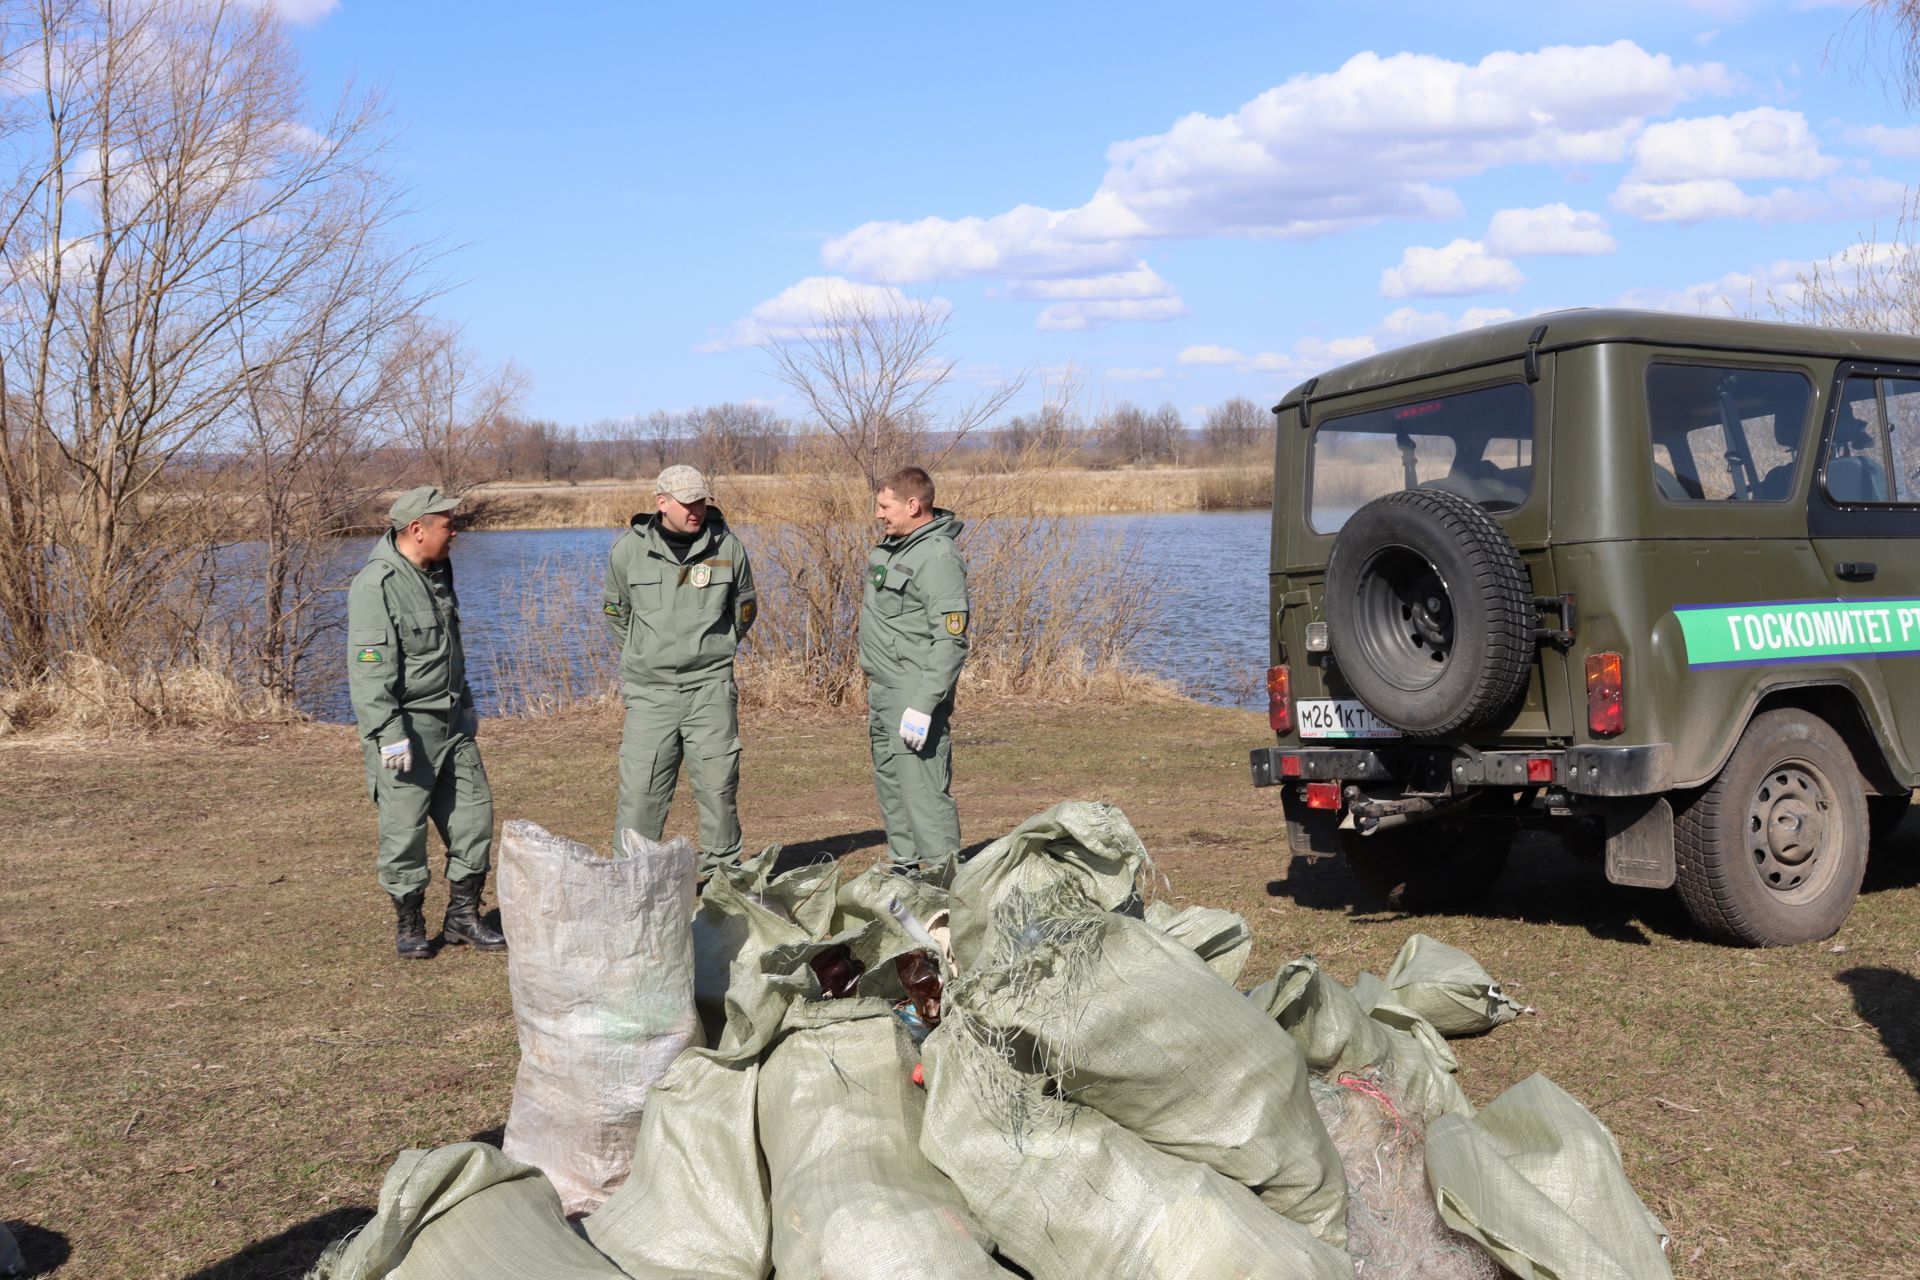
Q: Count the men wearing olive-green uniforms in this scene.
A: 3